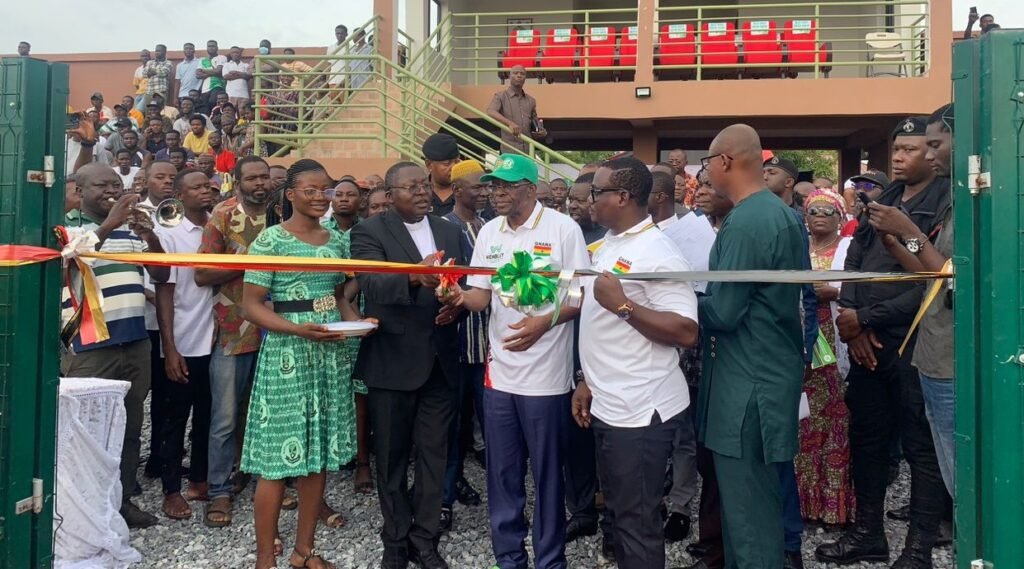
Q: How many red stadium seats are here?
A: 8